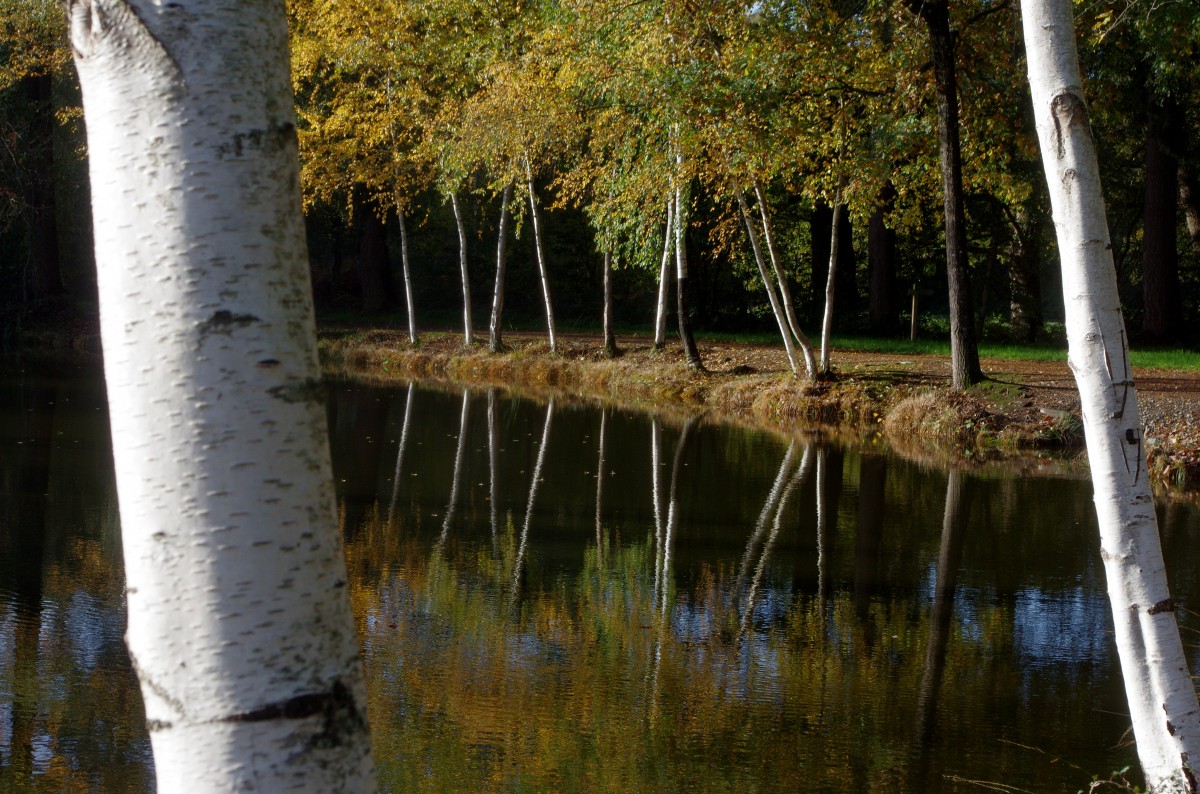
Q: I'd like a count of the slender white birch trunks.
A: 10